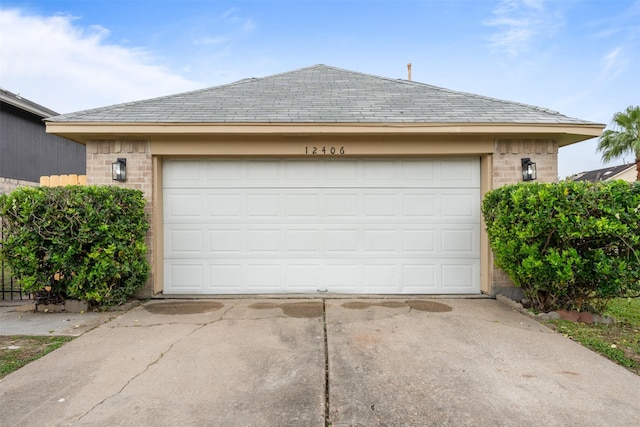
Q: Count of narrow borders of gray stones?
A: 2